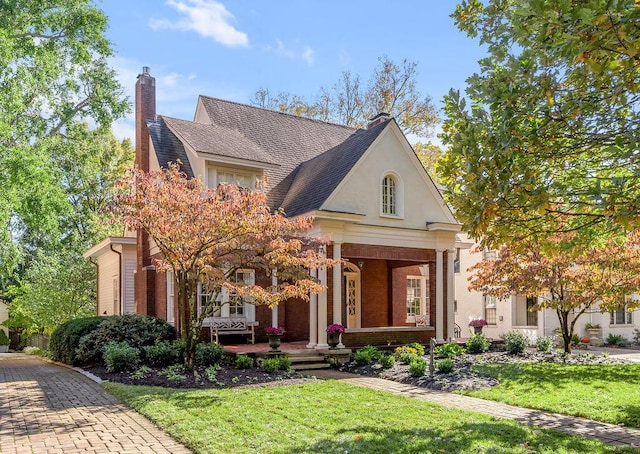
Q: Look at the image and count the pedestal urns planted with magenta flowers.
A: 3